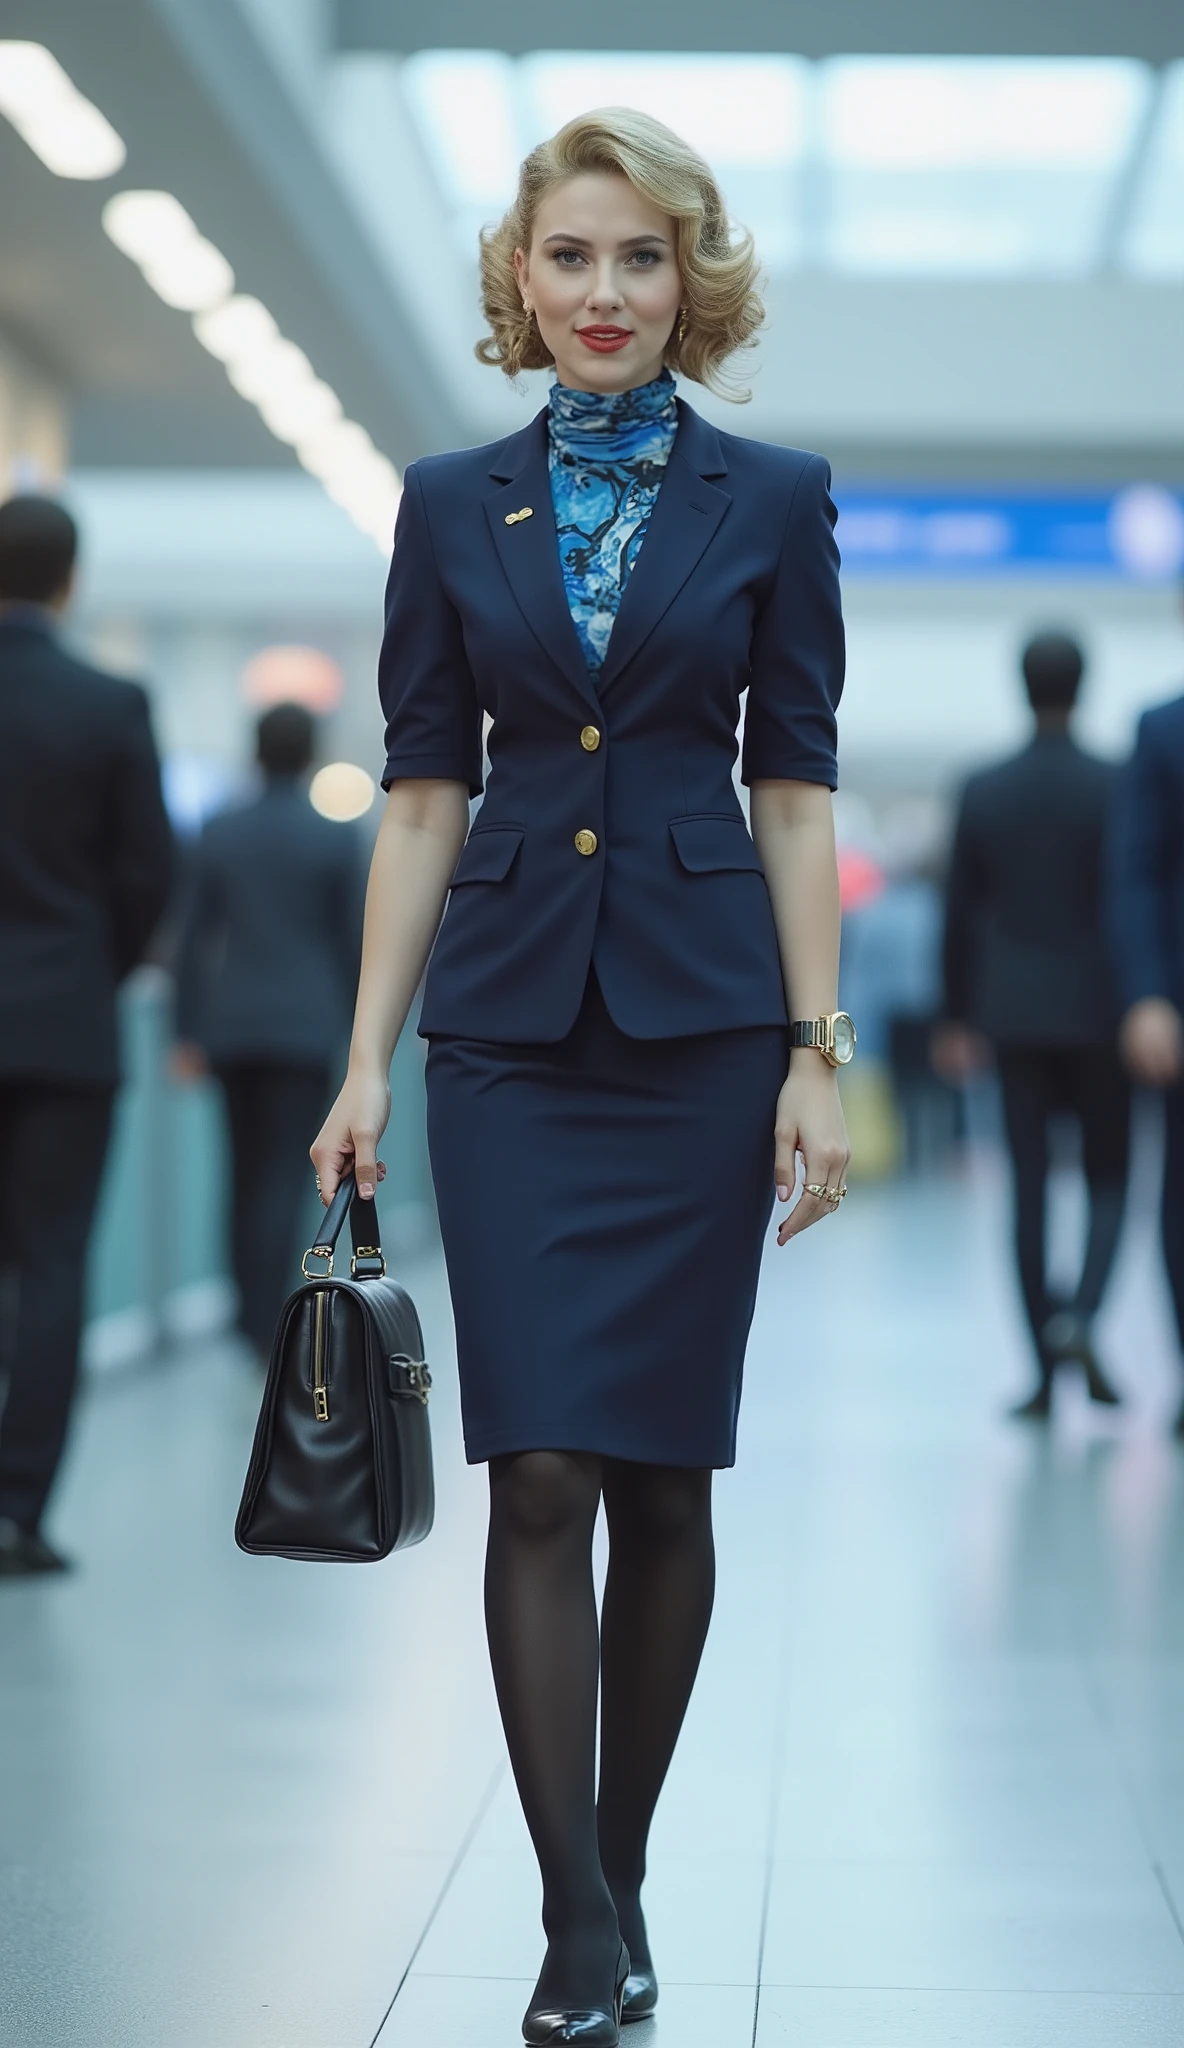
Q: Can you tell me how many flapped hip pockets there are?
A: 2